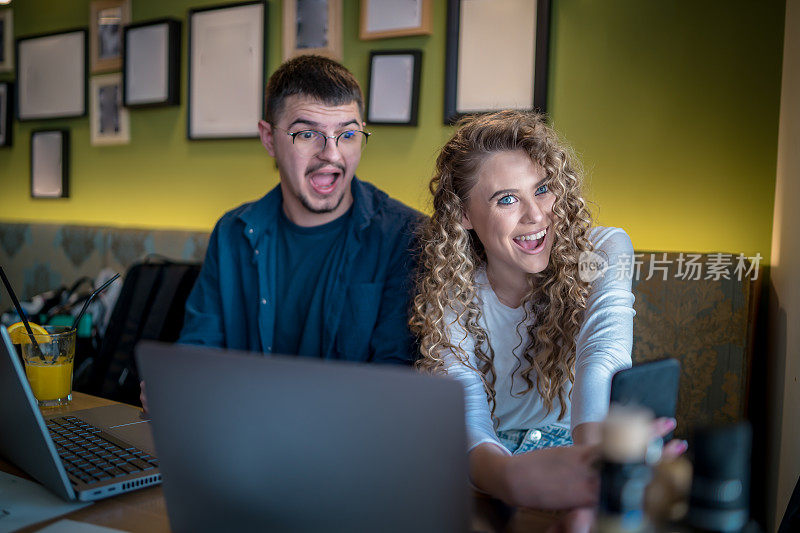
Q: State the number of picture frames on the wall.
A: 12